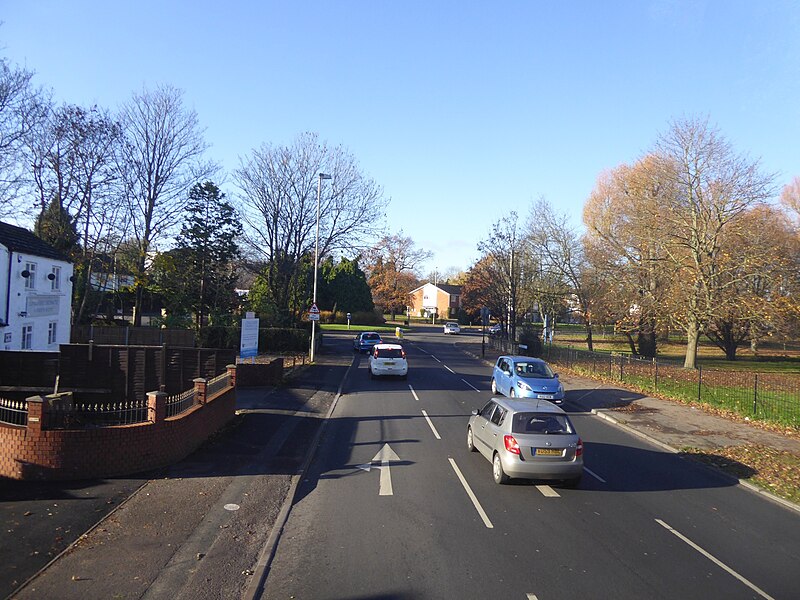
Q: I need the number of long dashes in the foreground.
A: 2